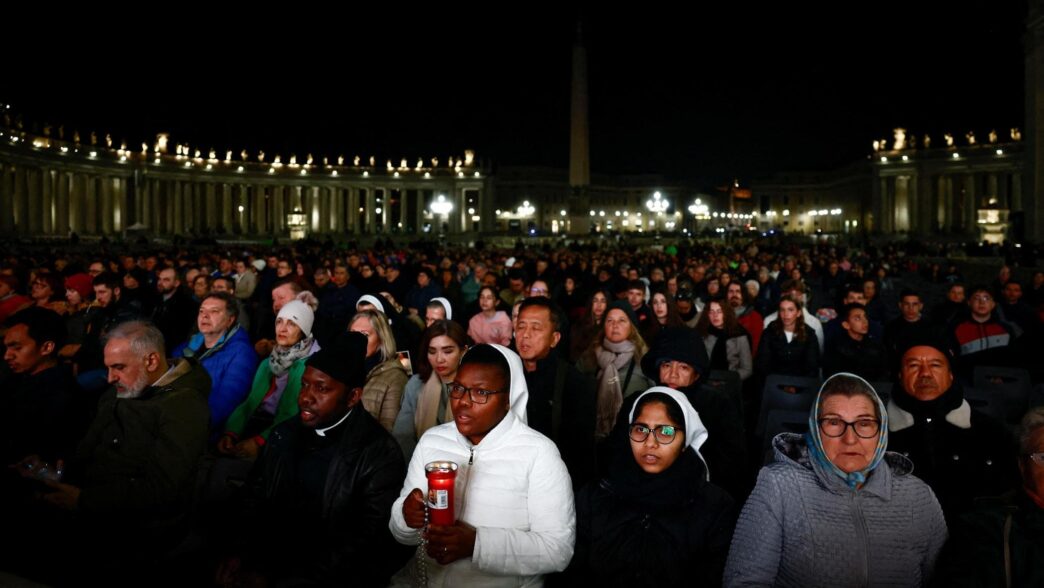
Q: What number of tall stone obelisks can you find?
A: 1